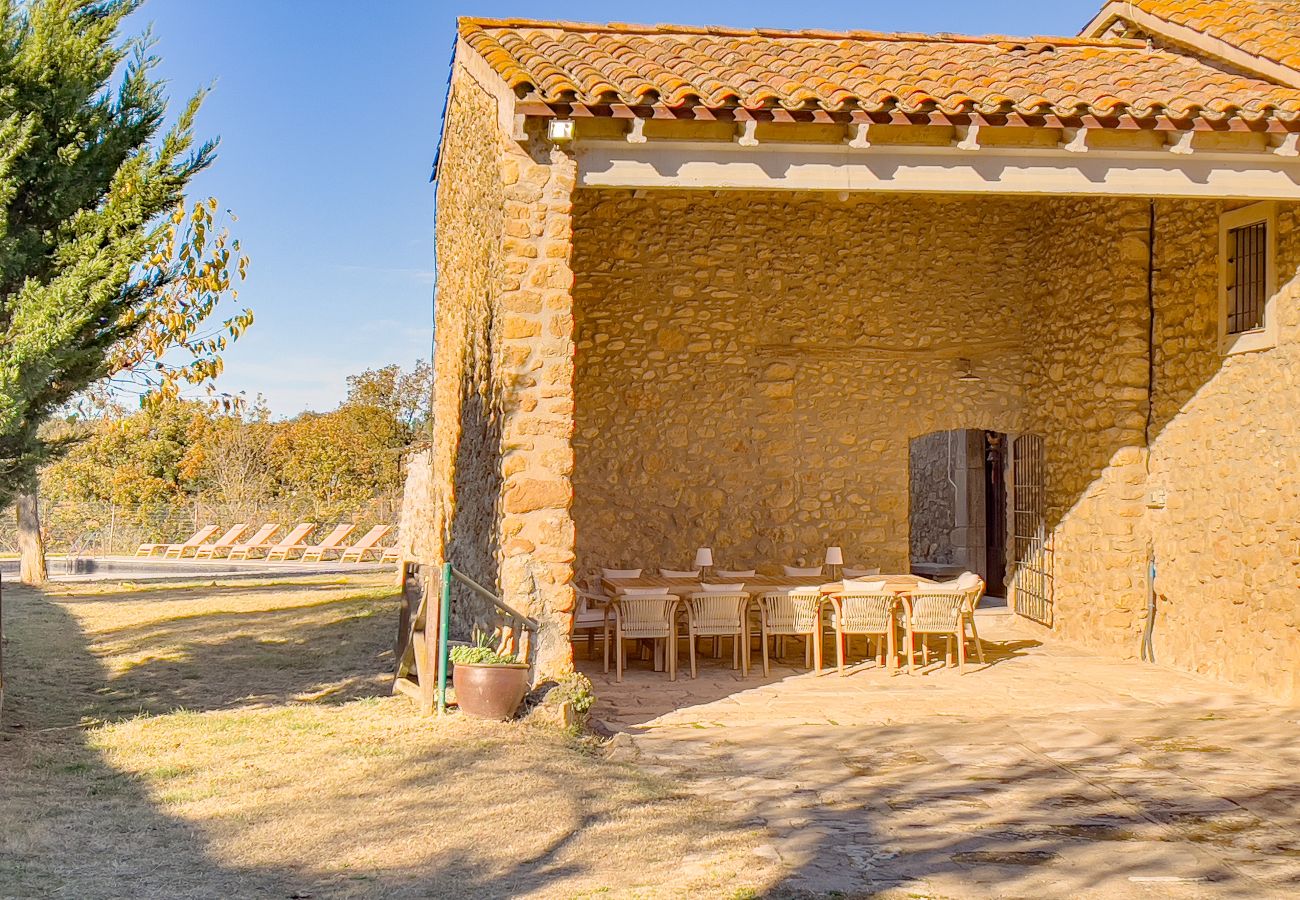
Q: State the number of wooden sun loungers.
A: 8